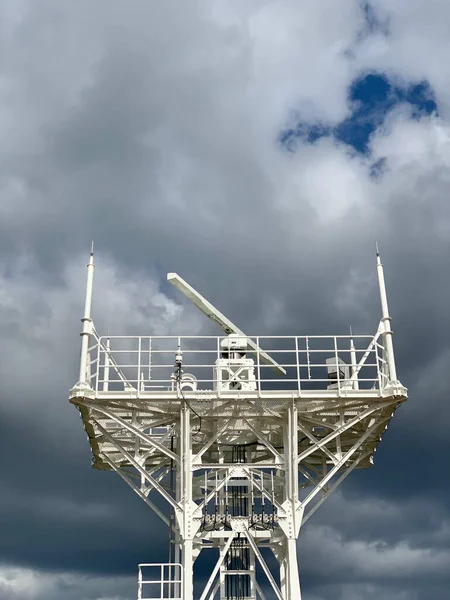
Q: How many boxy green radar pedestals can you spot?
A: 0